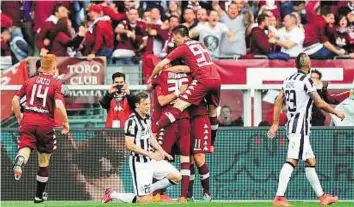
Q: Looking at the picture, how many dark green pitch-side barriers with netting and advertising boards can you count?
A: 1